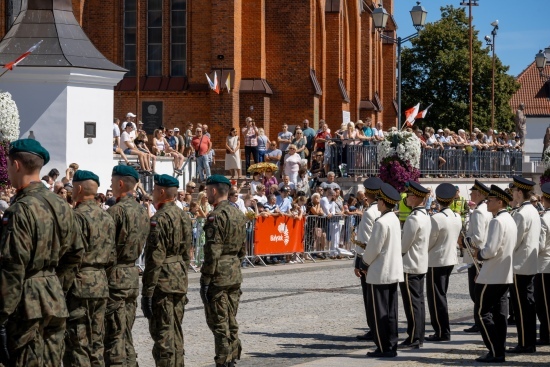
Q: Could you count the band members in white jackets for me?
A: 8